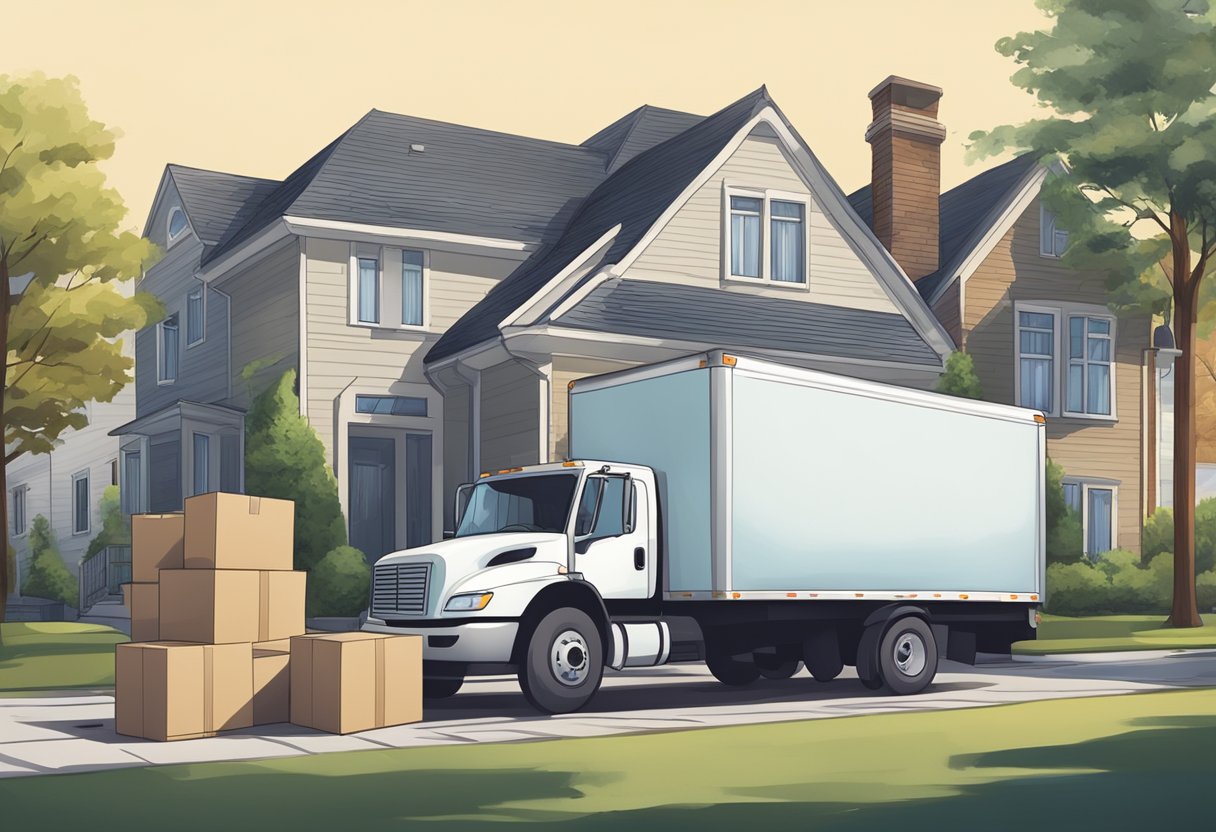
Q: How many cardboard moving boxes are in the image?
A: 7